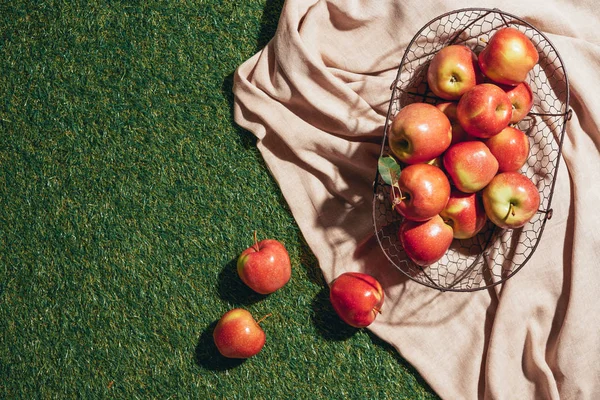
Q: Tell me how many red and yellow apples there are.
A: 15